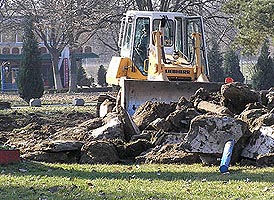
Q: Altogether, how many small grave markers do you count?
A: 2